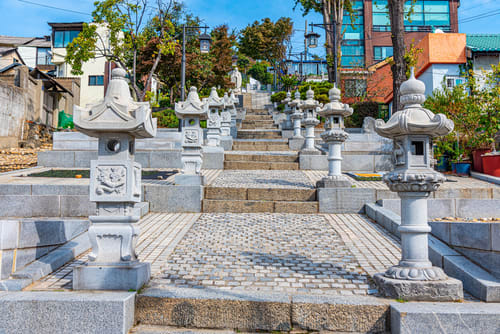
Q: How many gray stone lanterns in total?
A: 10